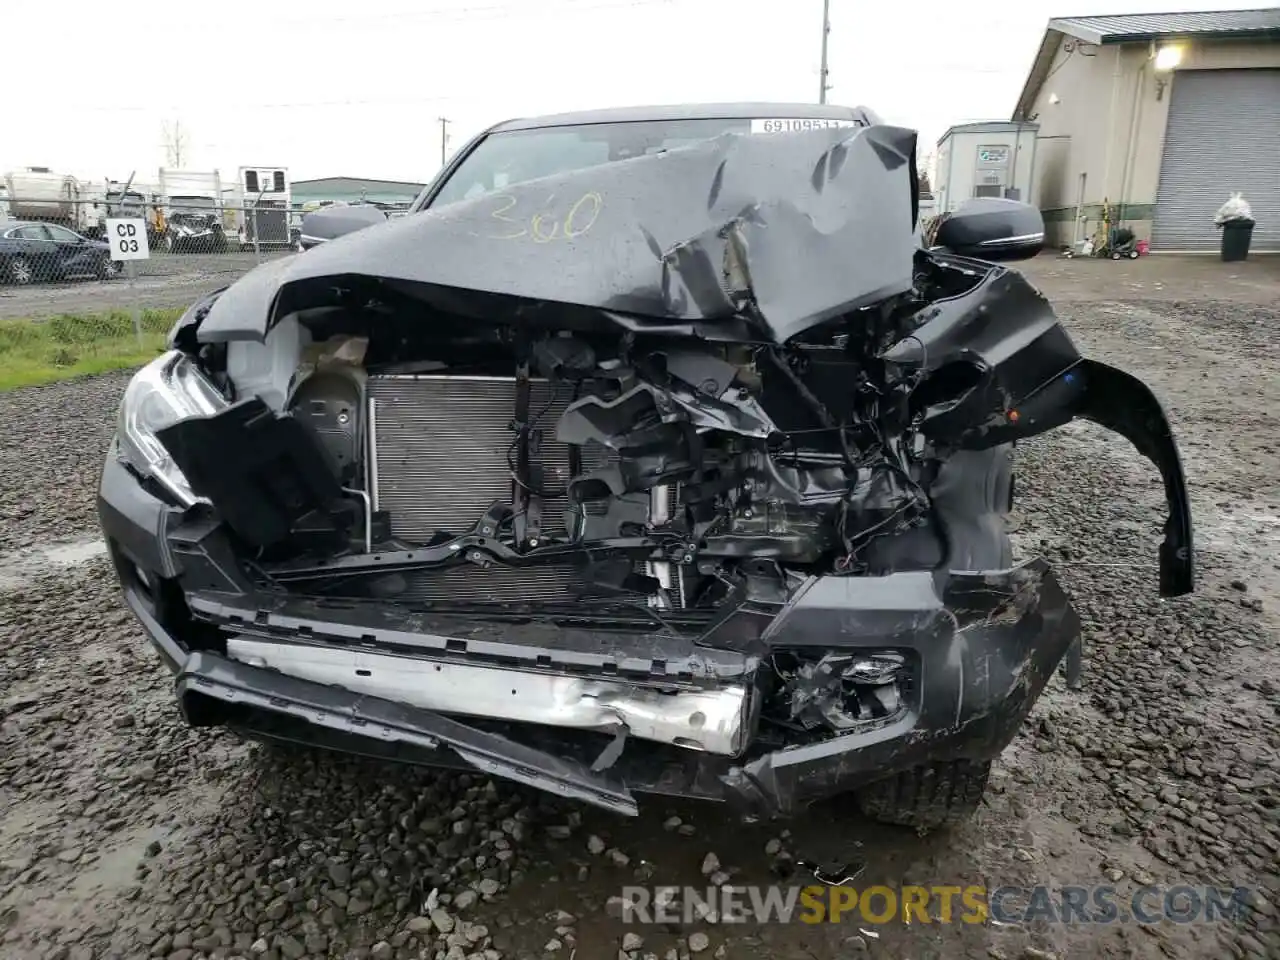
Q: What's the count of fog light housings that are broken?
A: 1